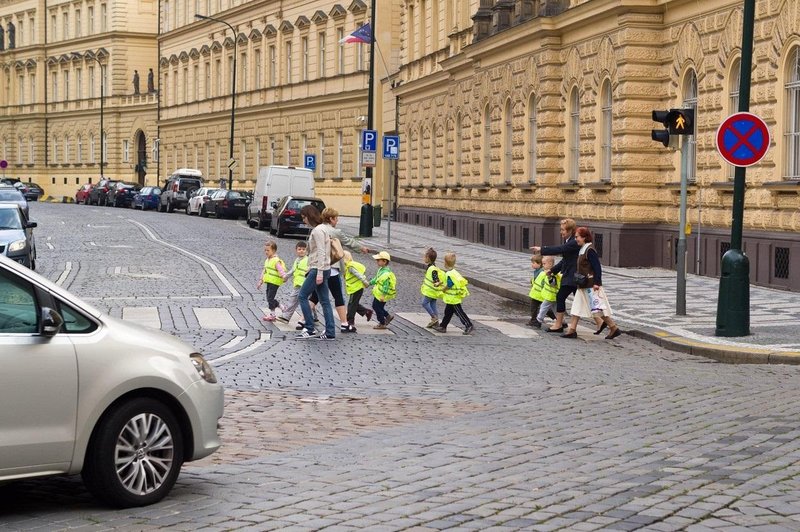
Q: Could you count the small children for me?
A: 8